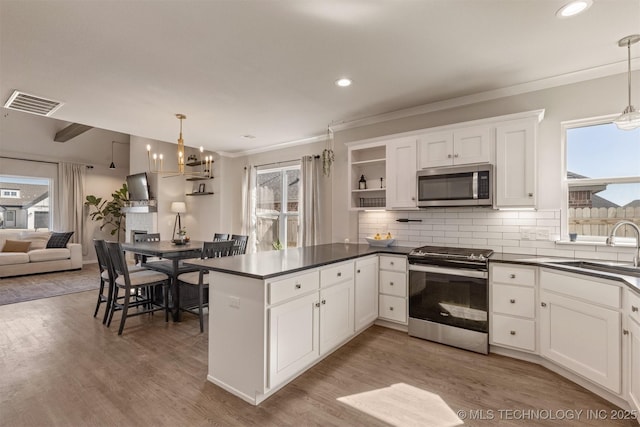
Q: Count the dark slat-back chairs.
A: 6